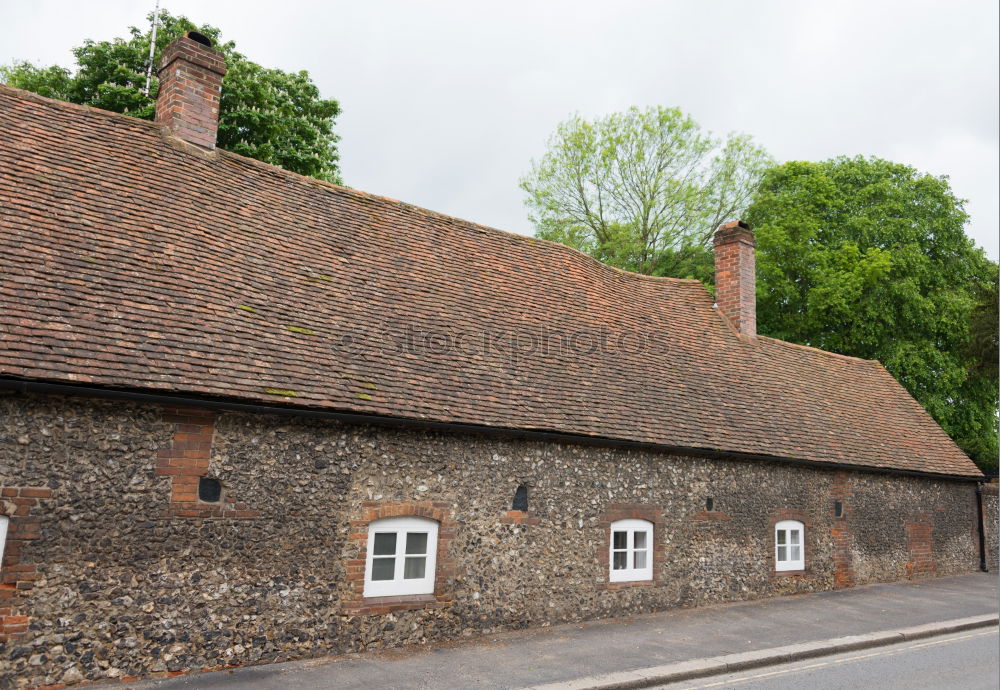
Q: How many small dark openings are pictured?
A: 4